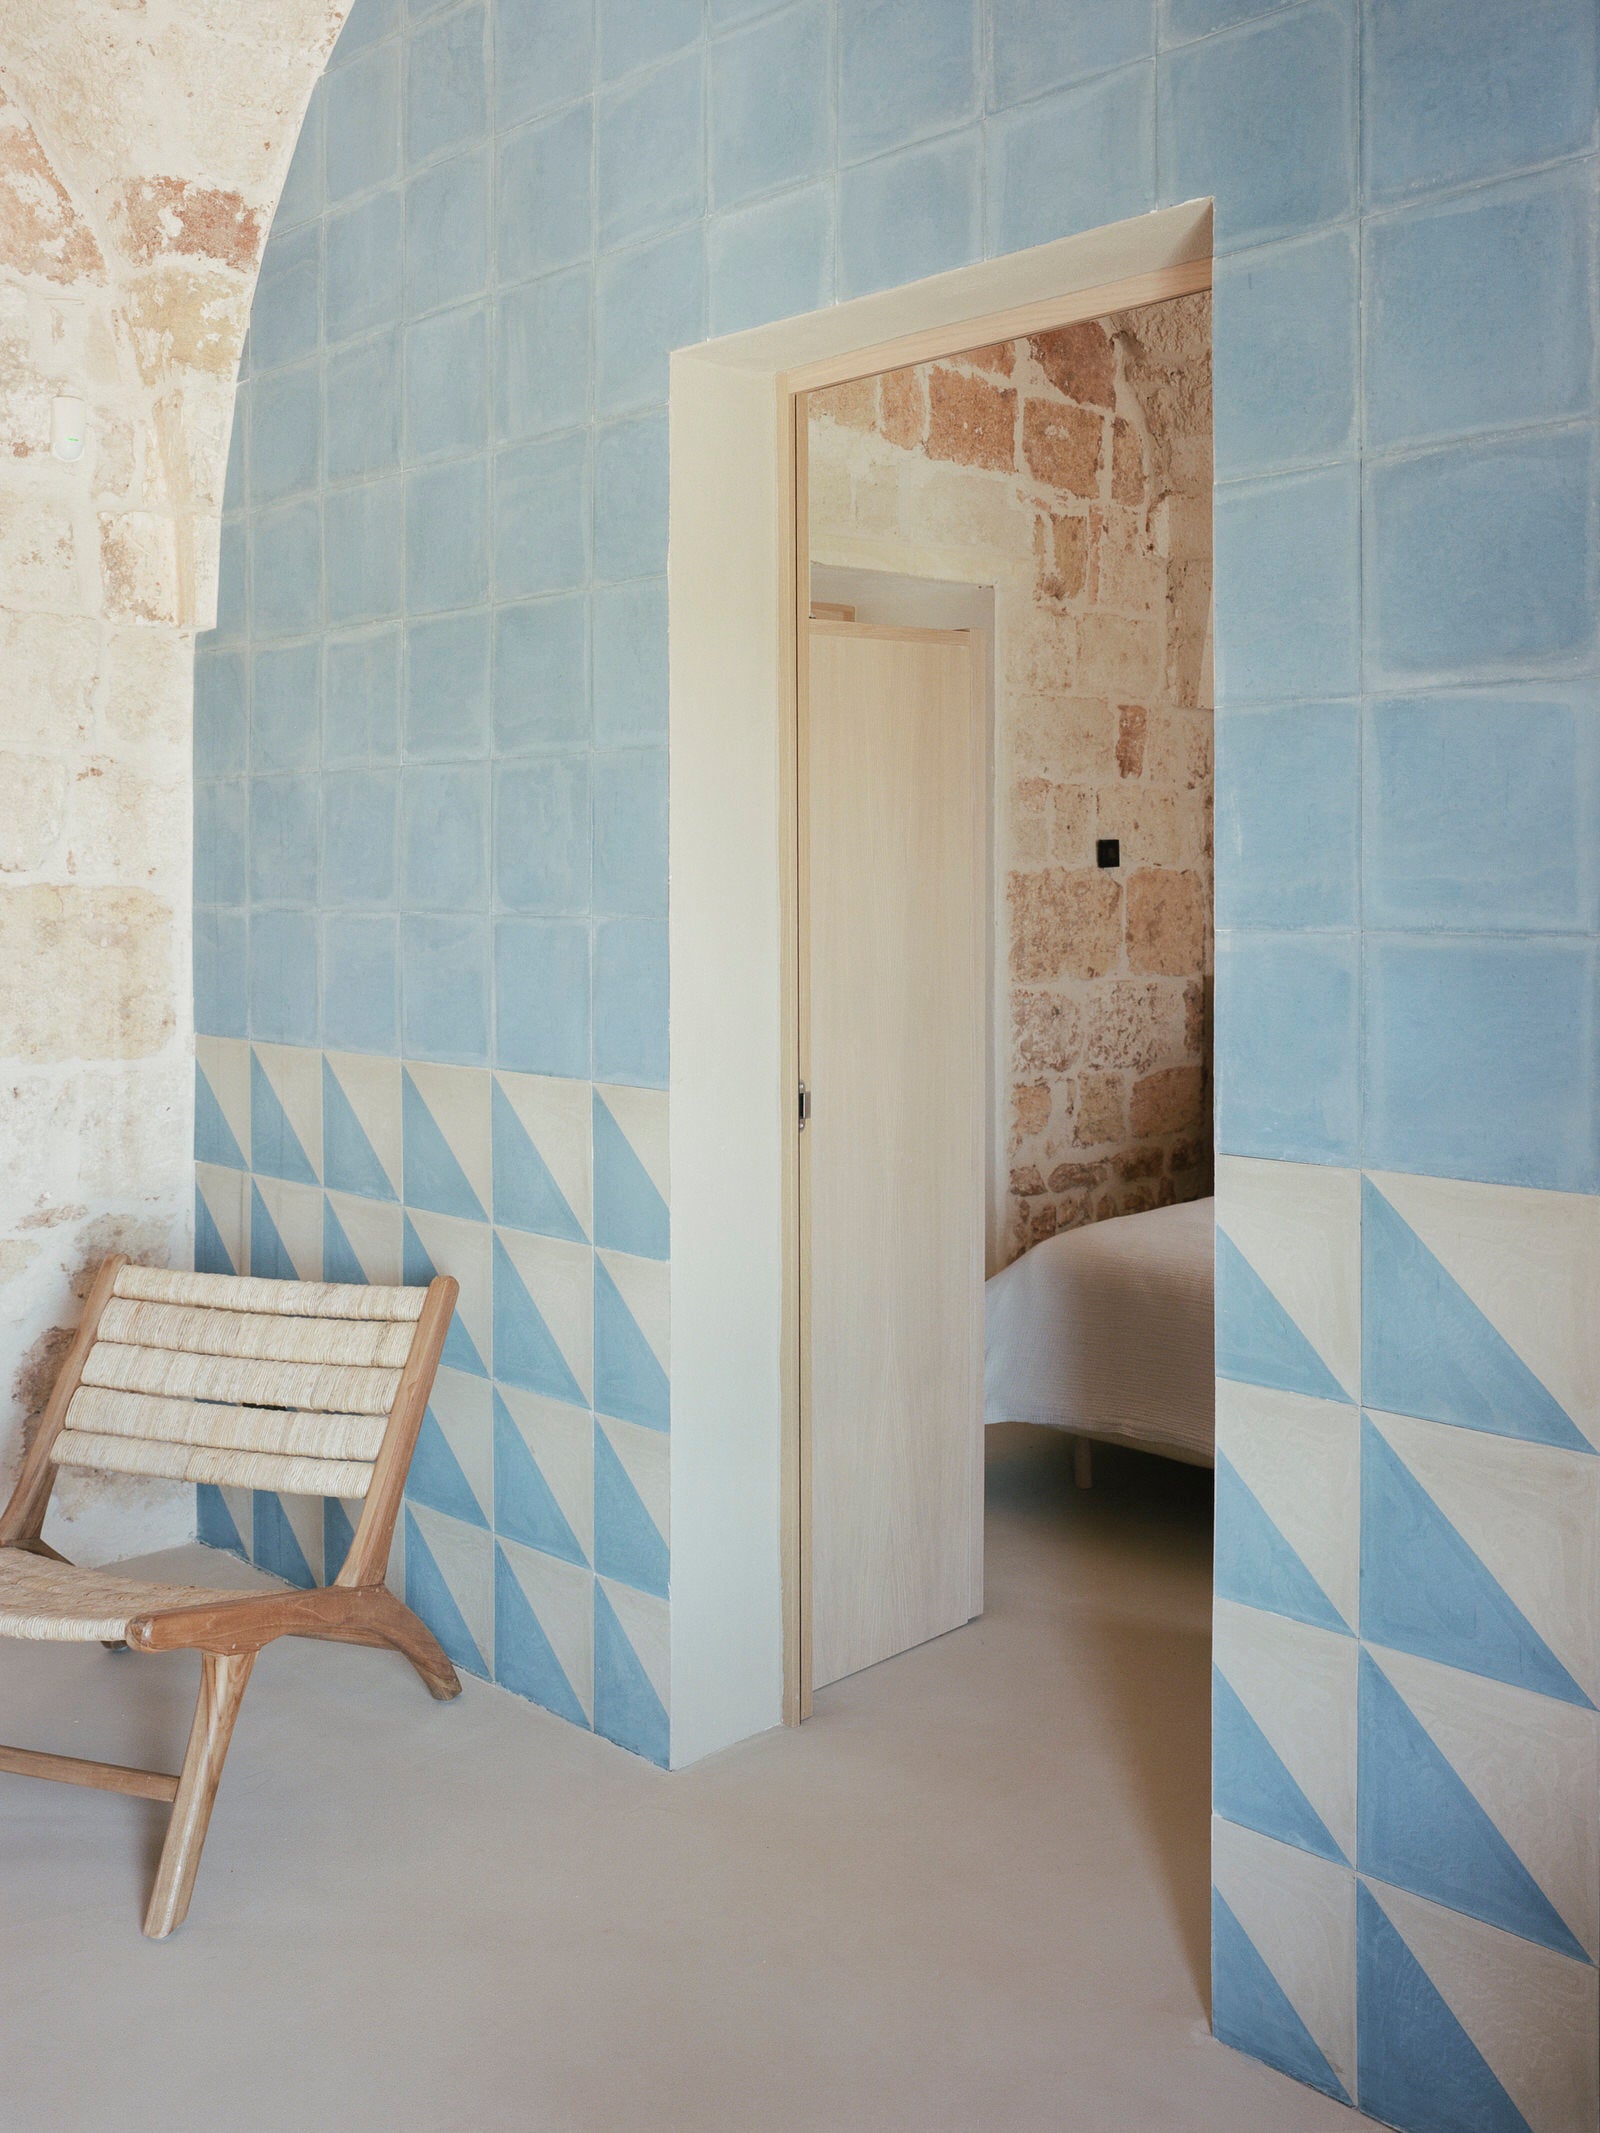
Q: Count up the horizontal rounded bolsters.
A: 5